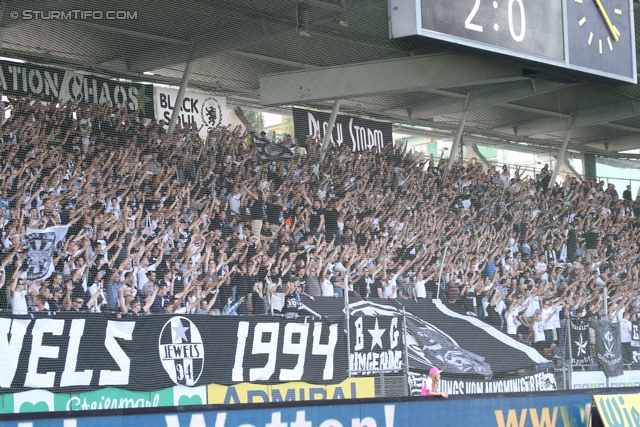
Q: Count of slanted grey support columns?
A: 4